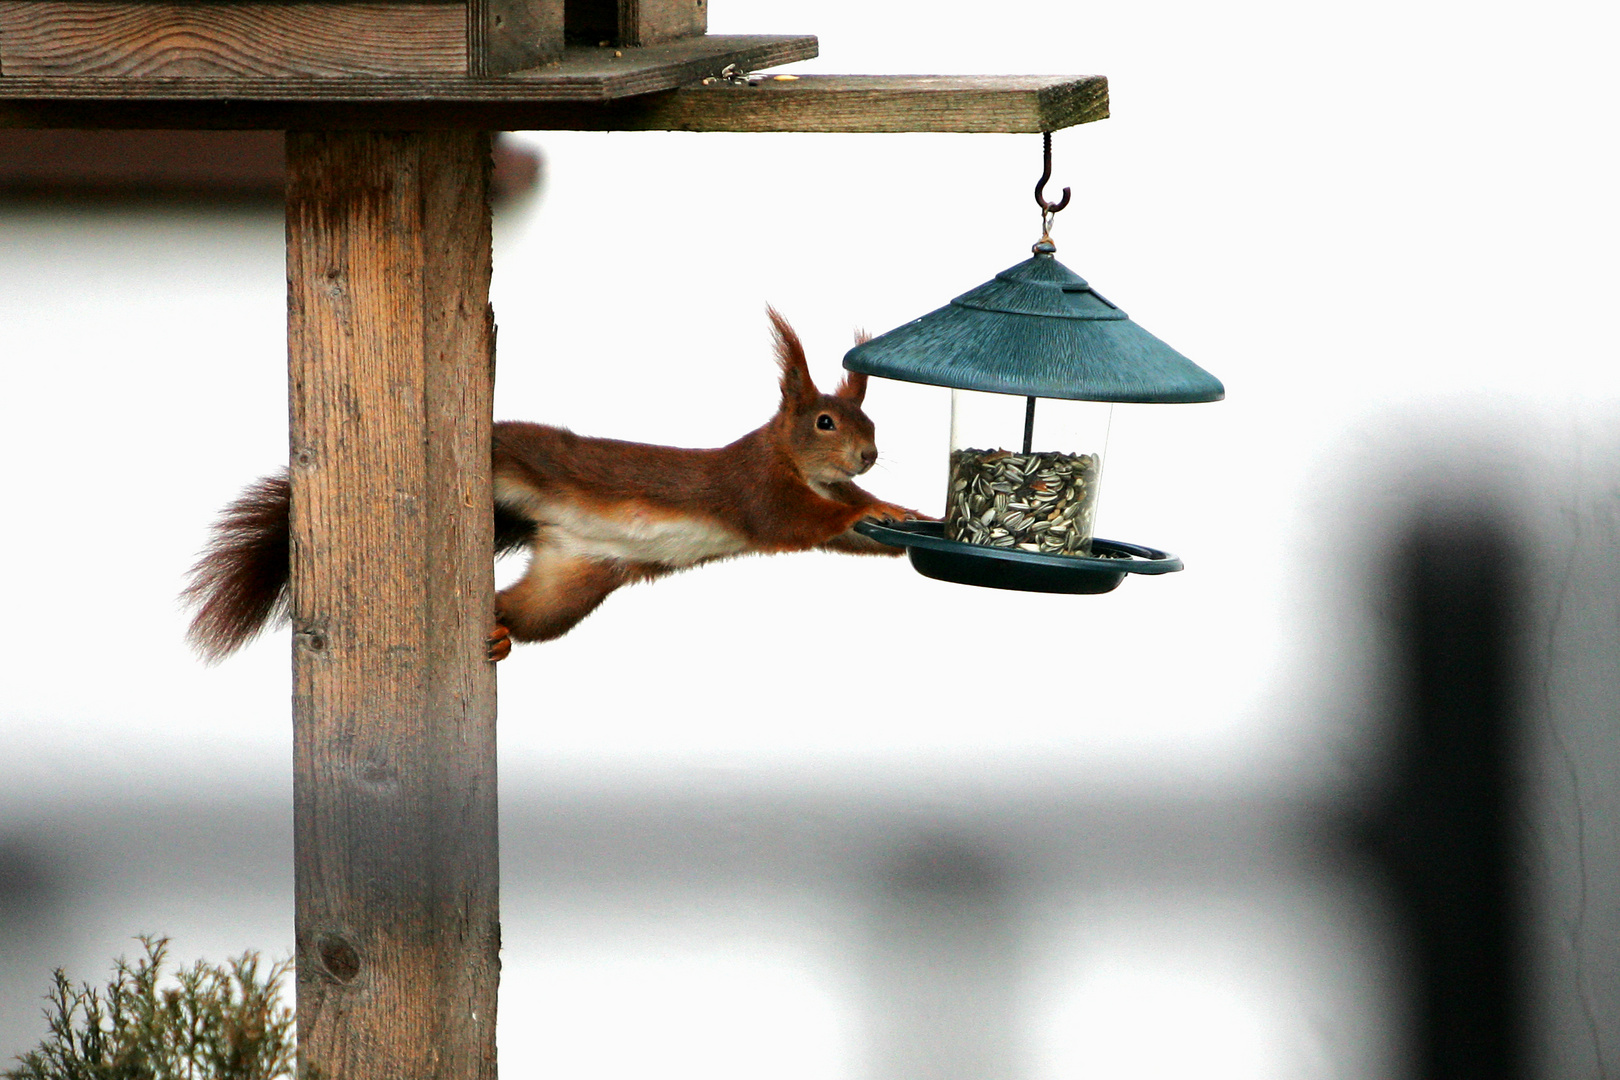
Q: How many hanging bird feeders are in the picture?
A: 1